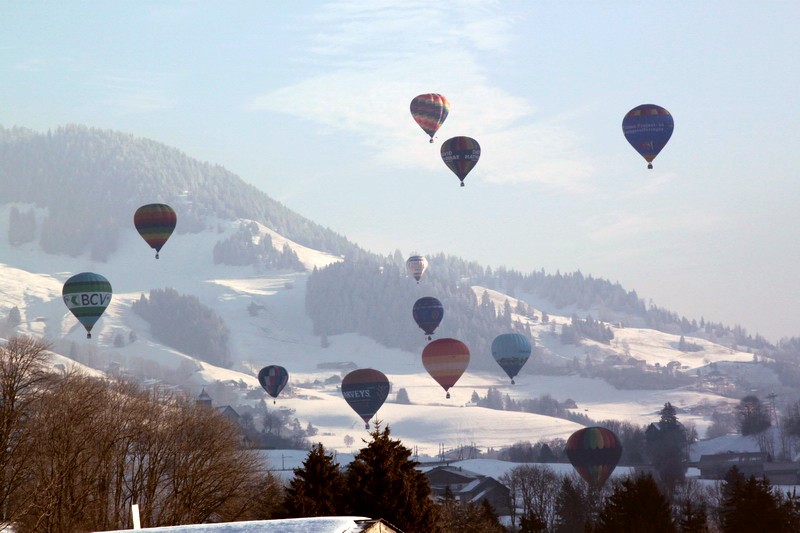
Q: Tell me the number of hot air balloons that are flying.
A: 12